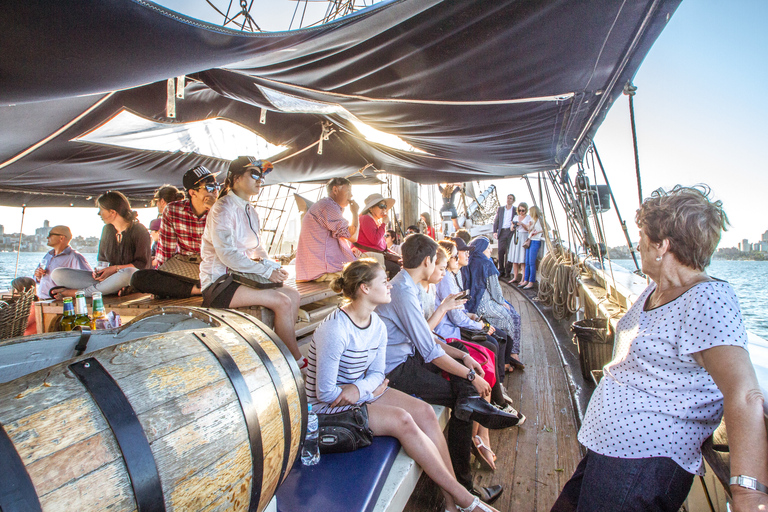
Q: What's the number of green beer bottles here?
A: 2